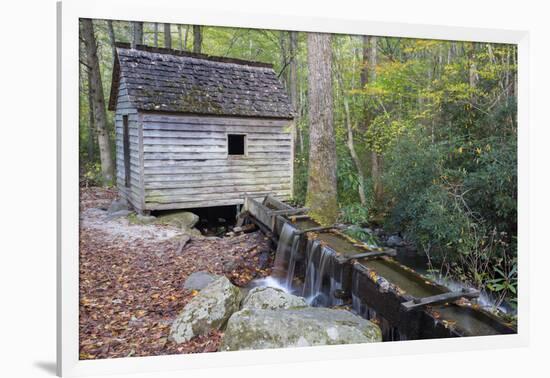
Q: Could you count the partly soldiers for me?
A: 0